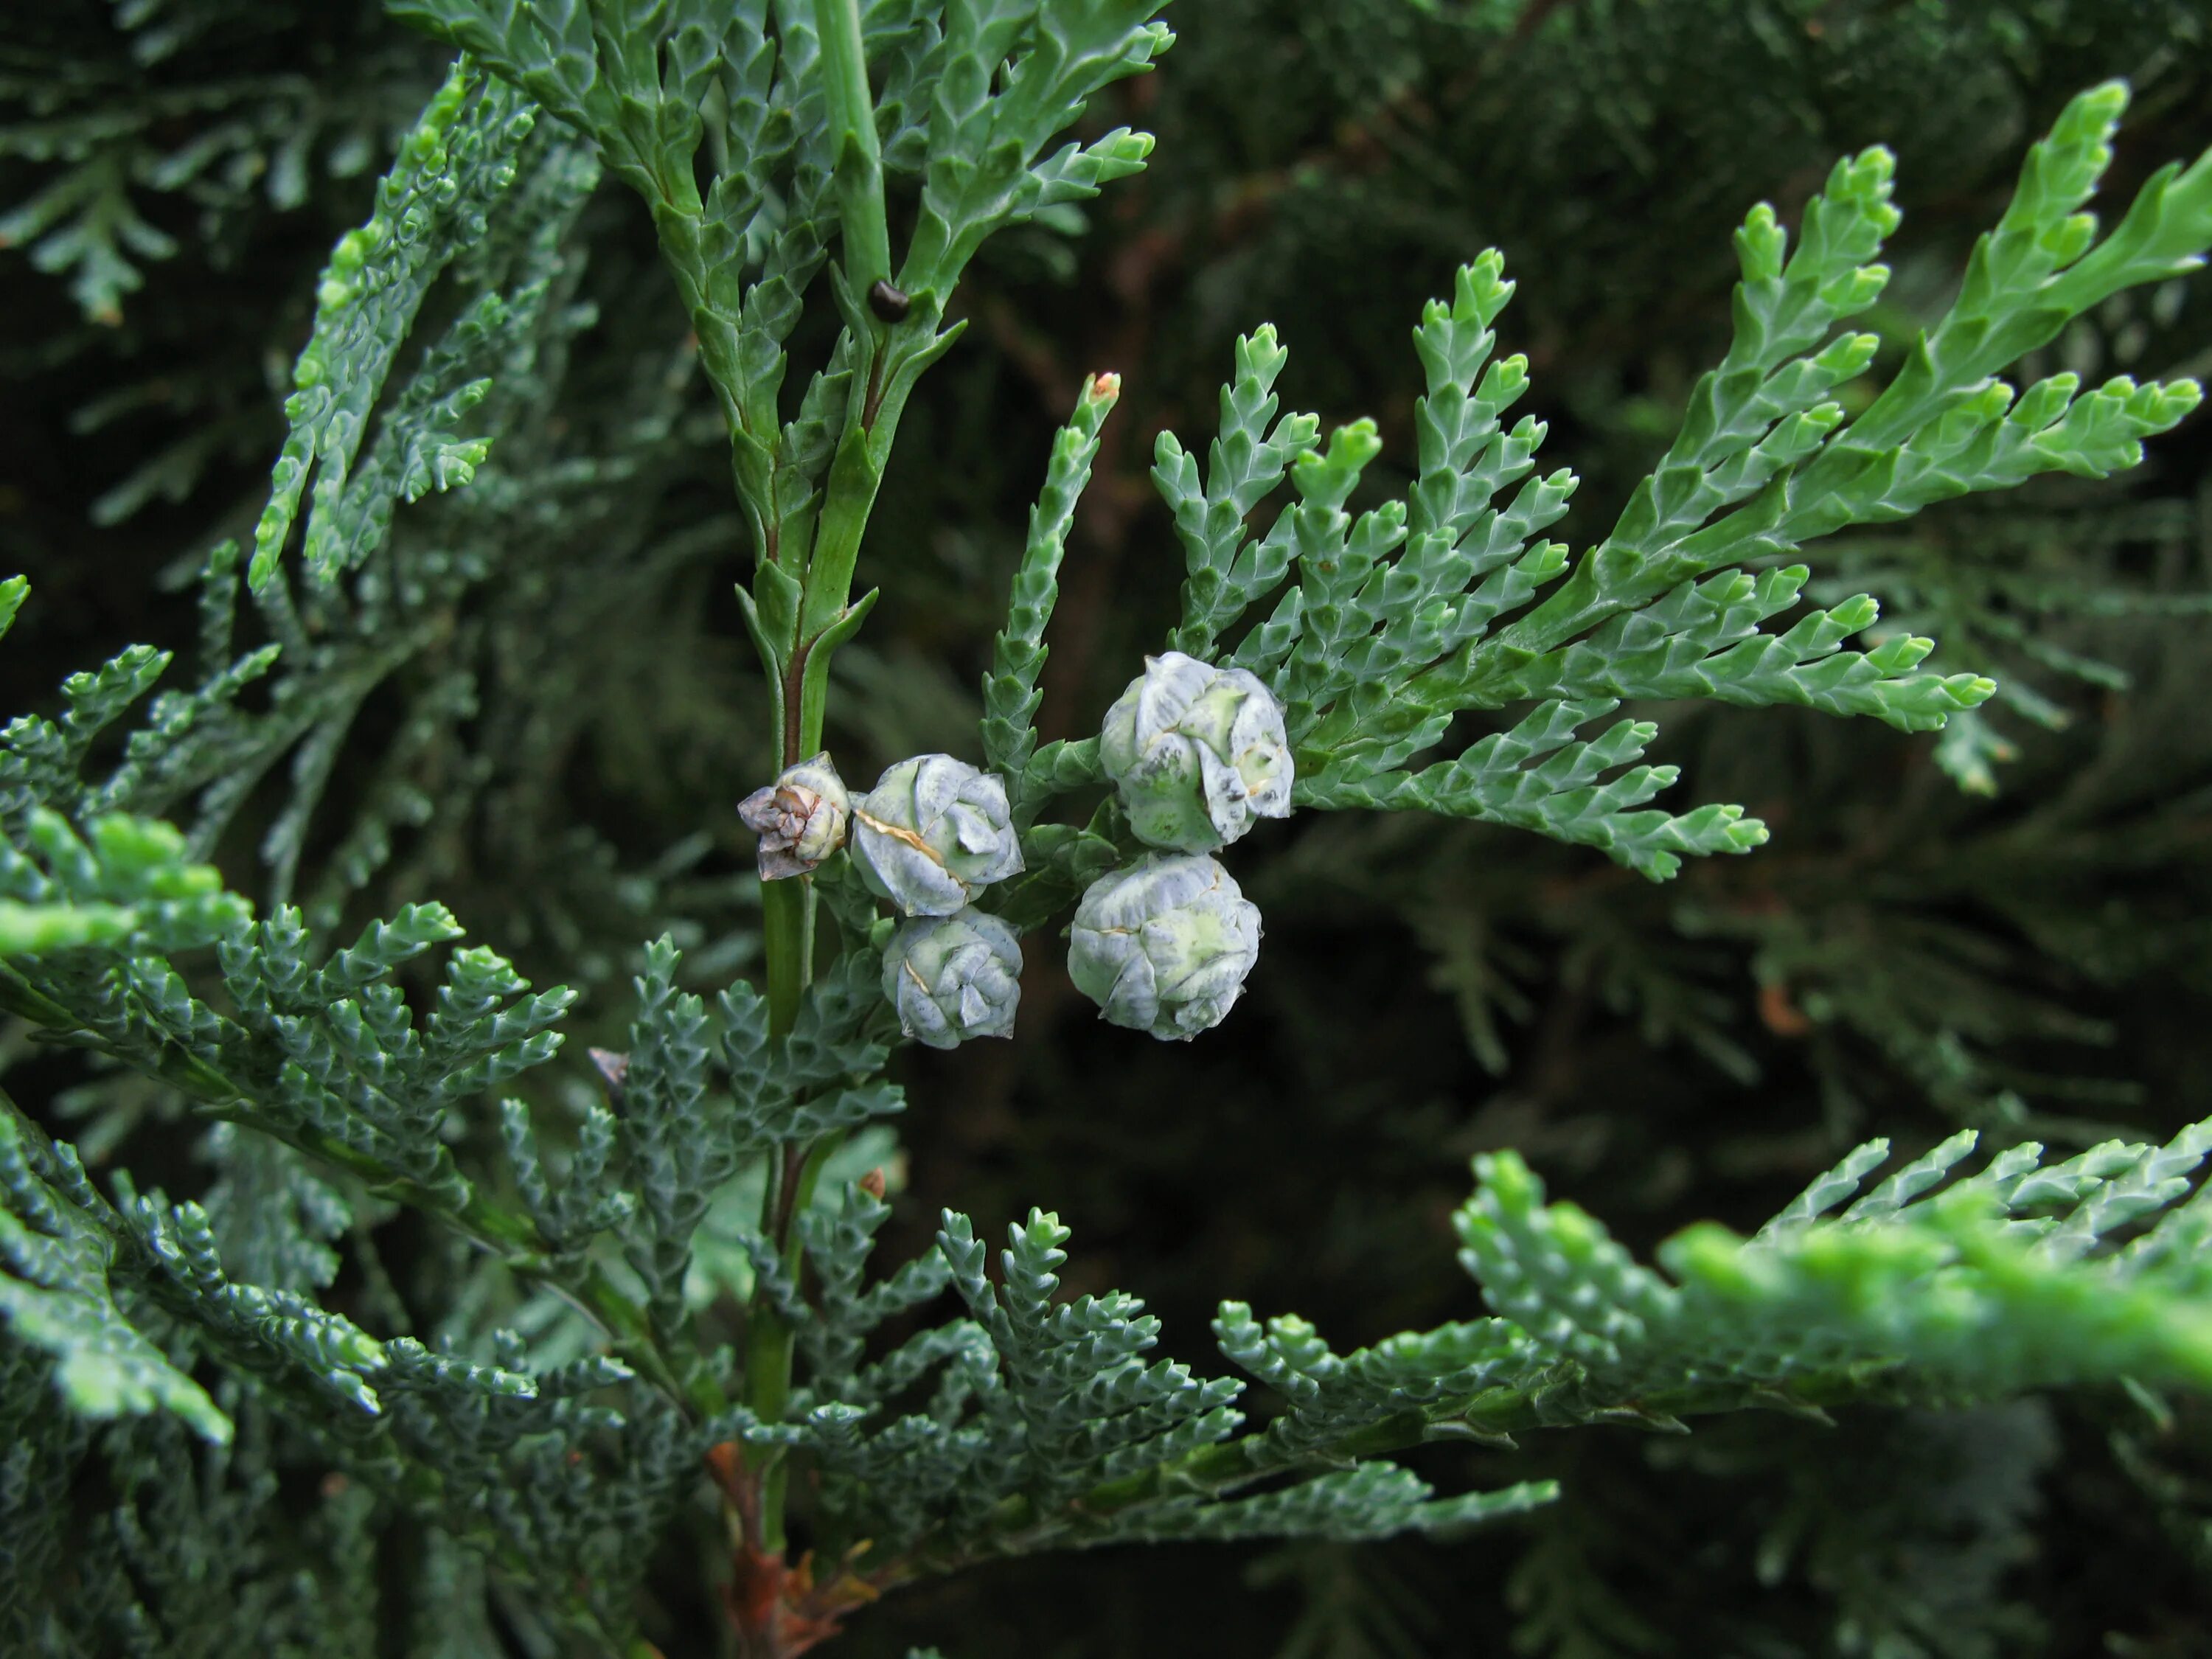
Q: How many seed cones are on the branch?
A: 5